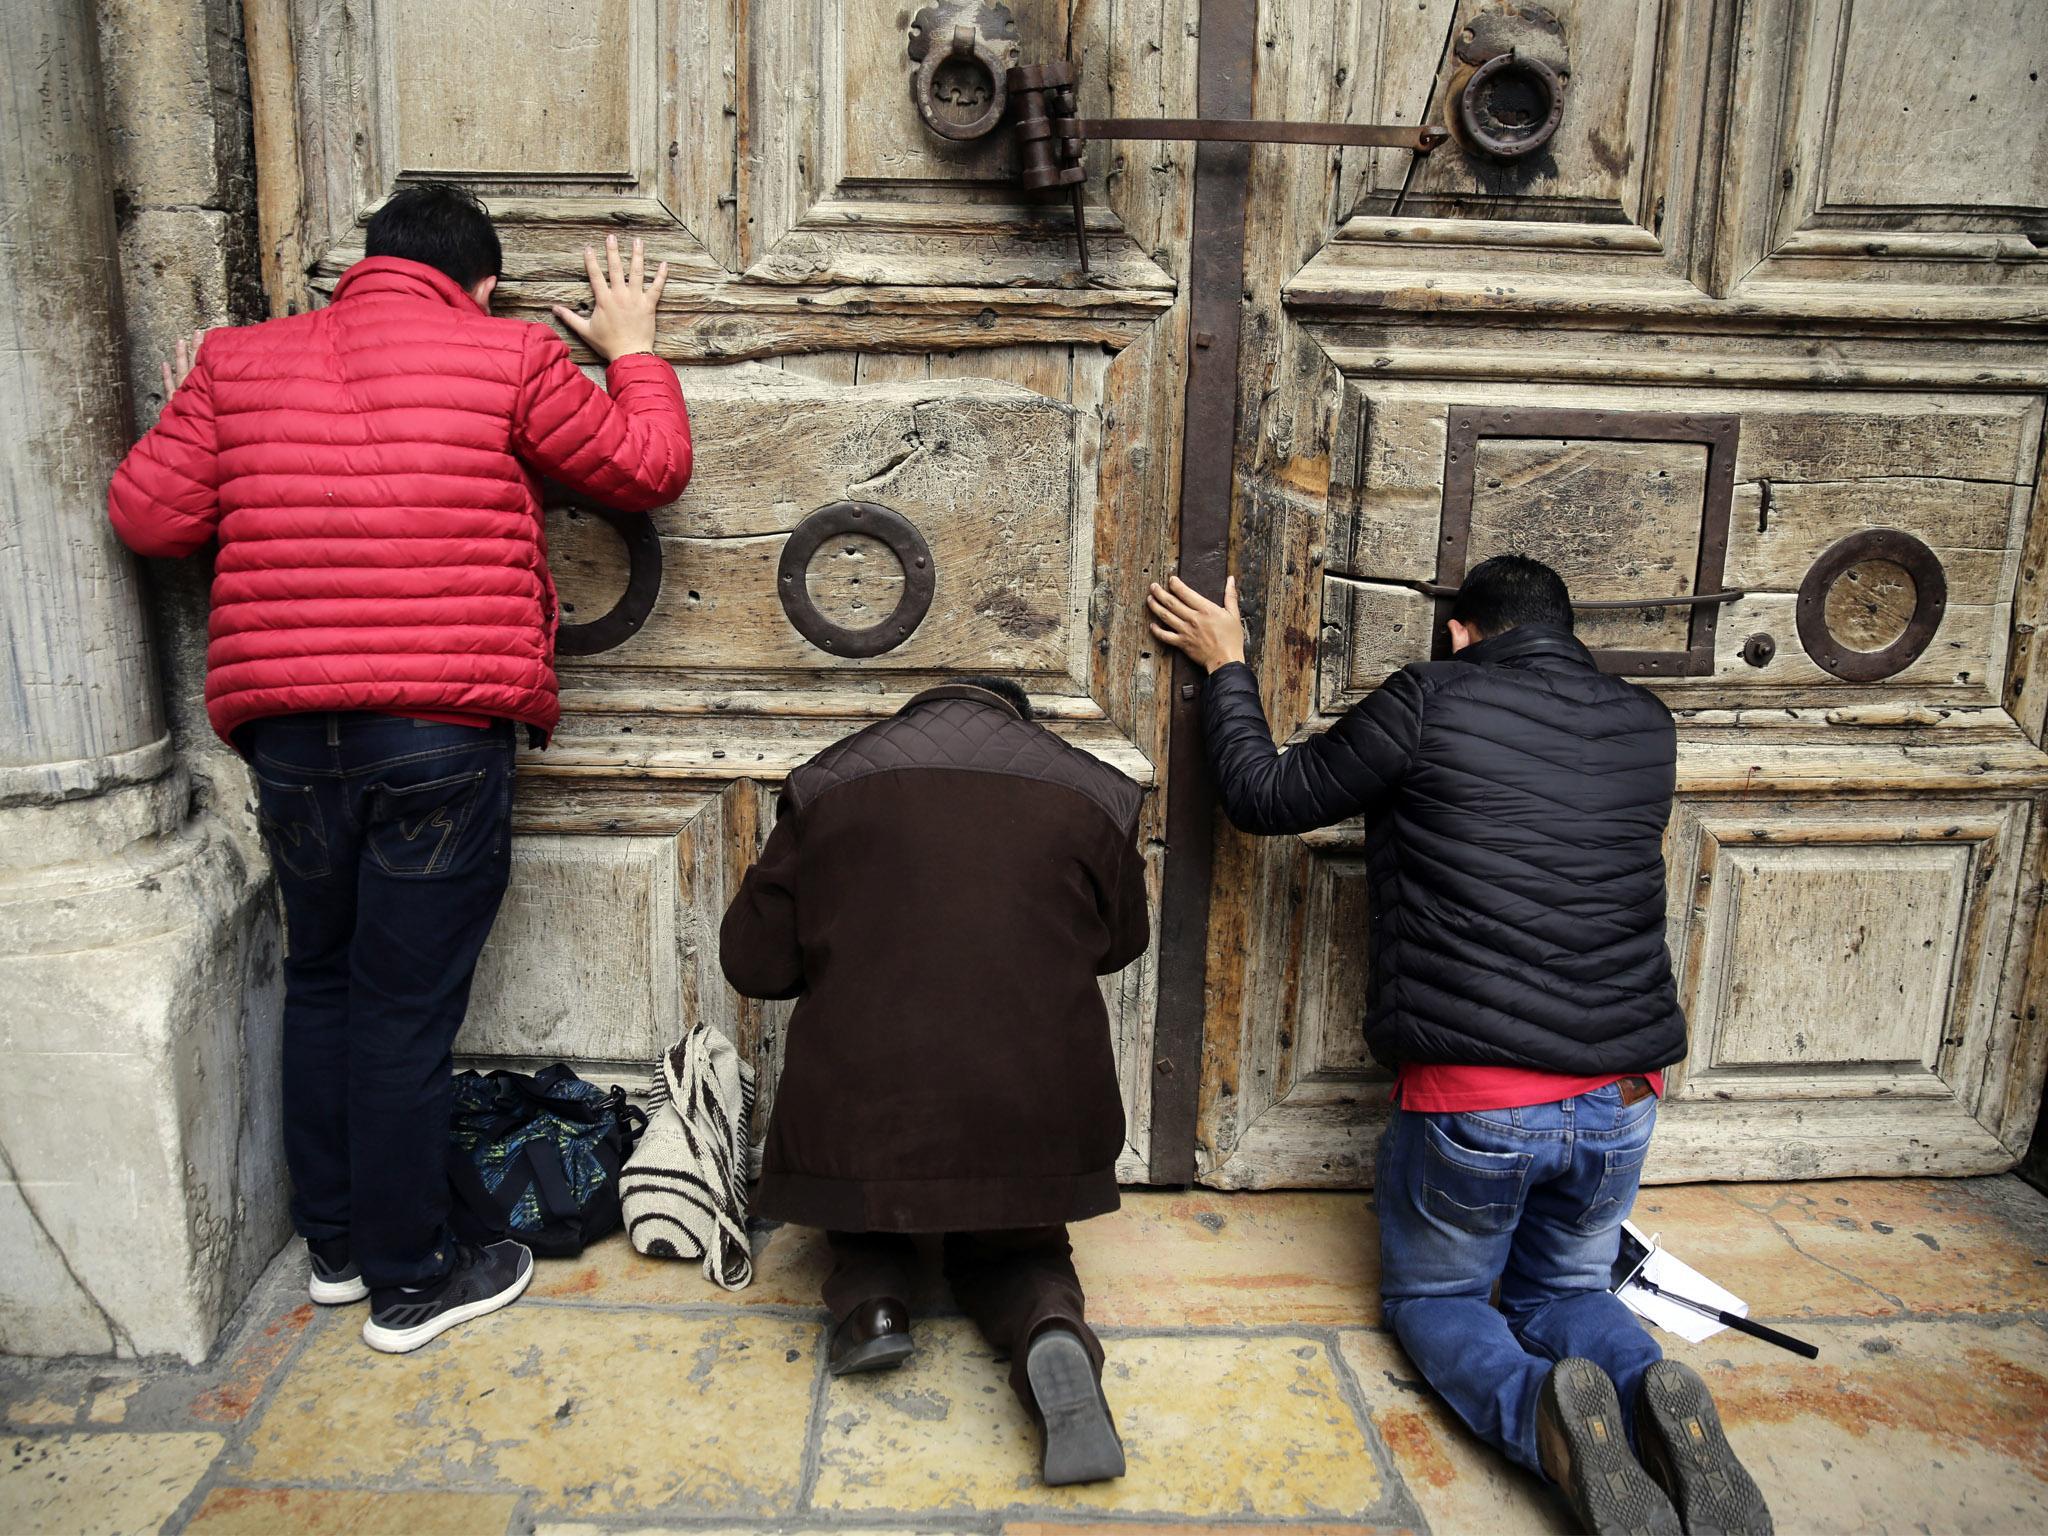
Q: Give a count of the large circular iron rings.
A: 5